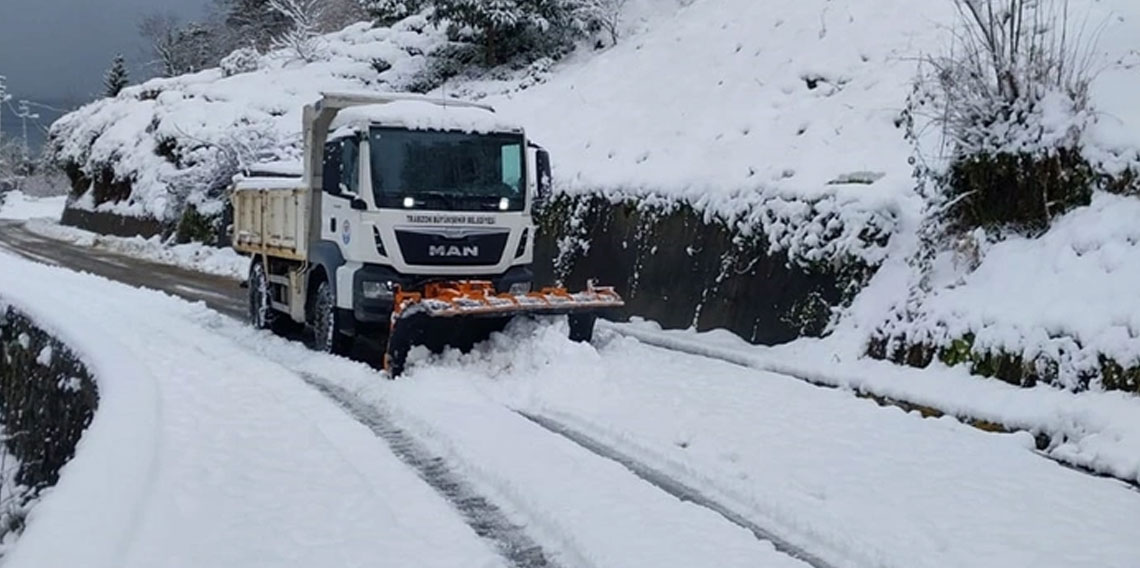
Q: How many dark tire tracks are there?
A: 2